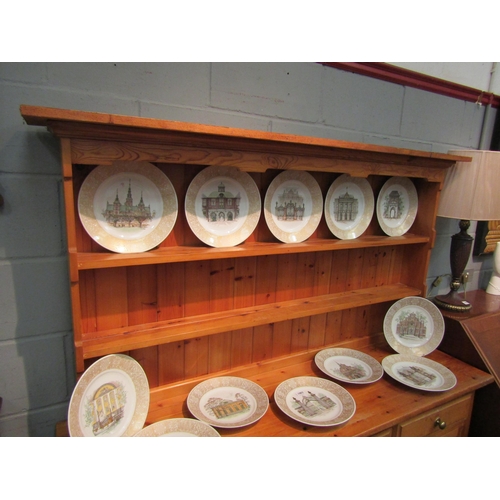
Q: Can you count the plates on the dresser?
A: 12